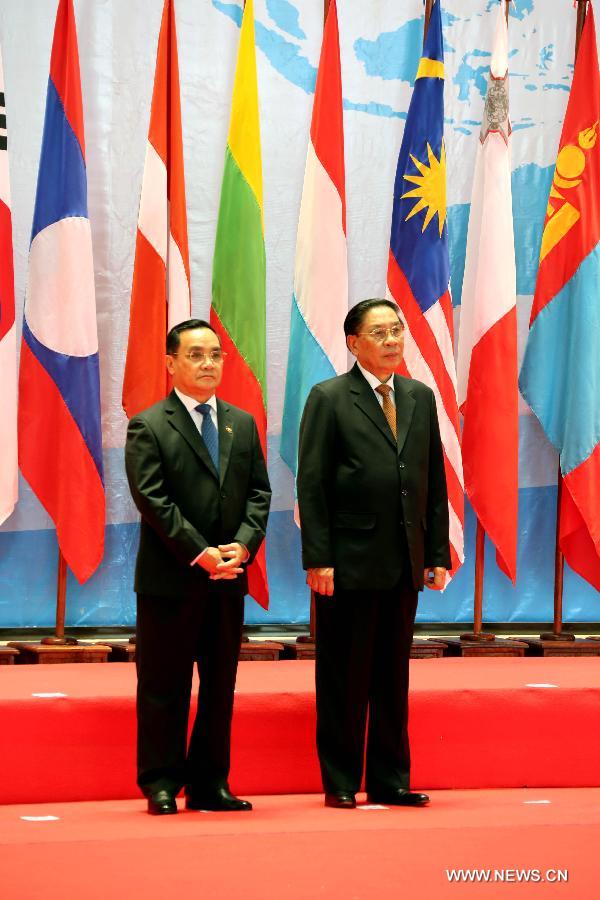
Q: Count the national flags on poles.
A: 8